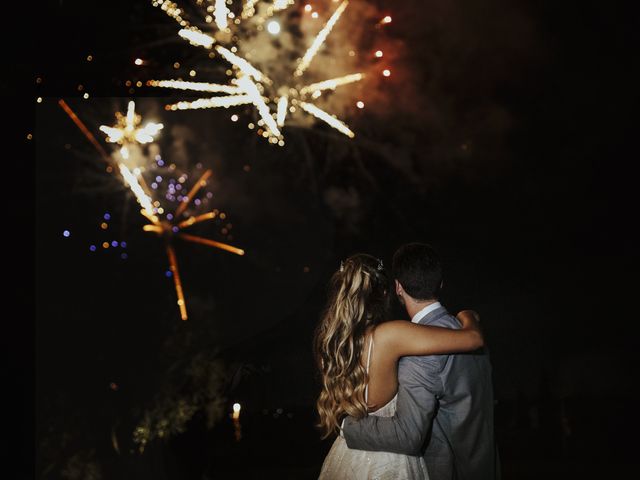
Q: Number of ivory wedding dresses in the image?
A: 1